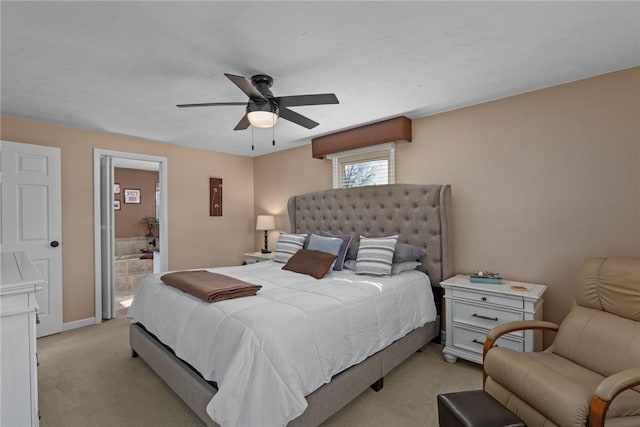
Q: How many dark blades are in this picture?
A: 5